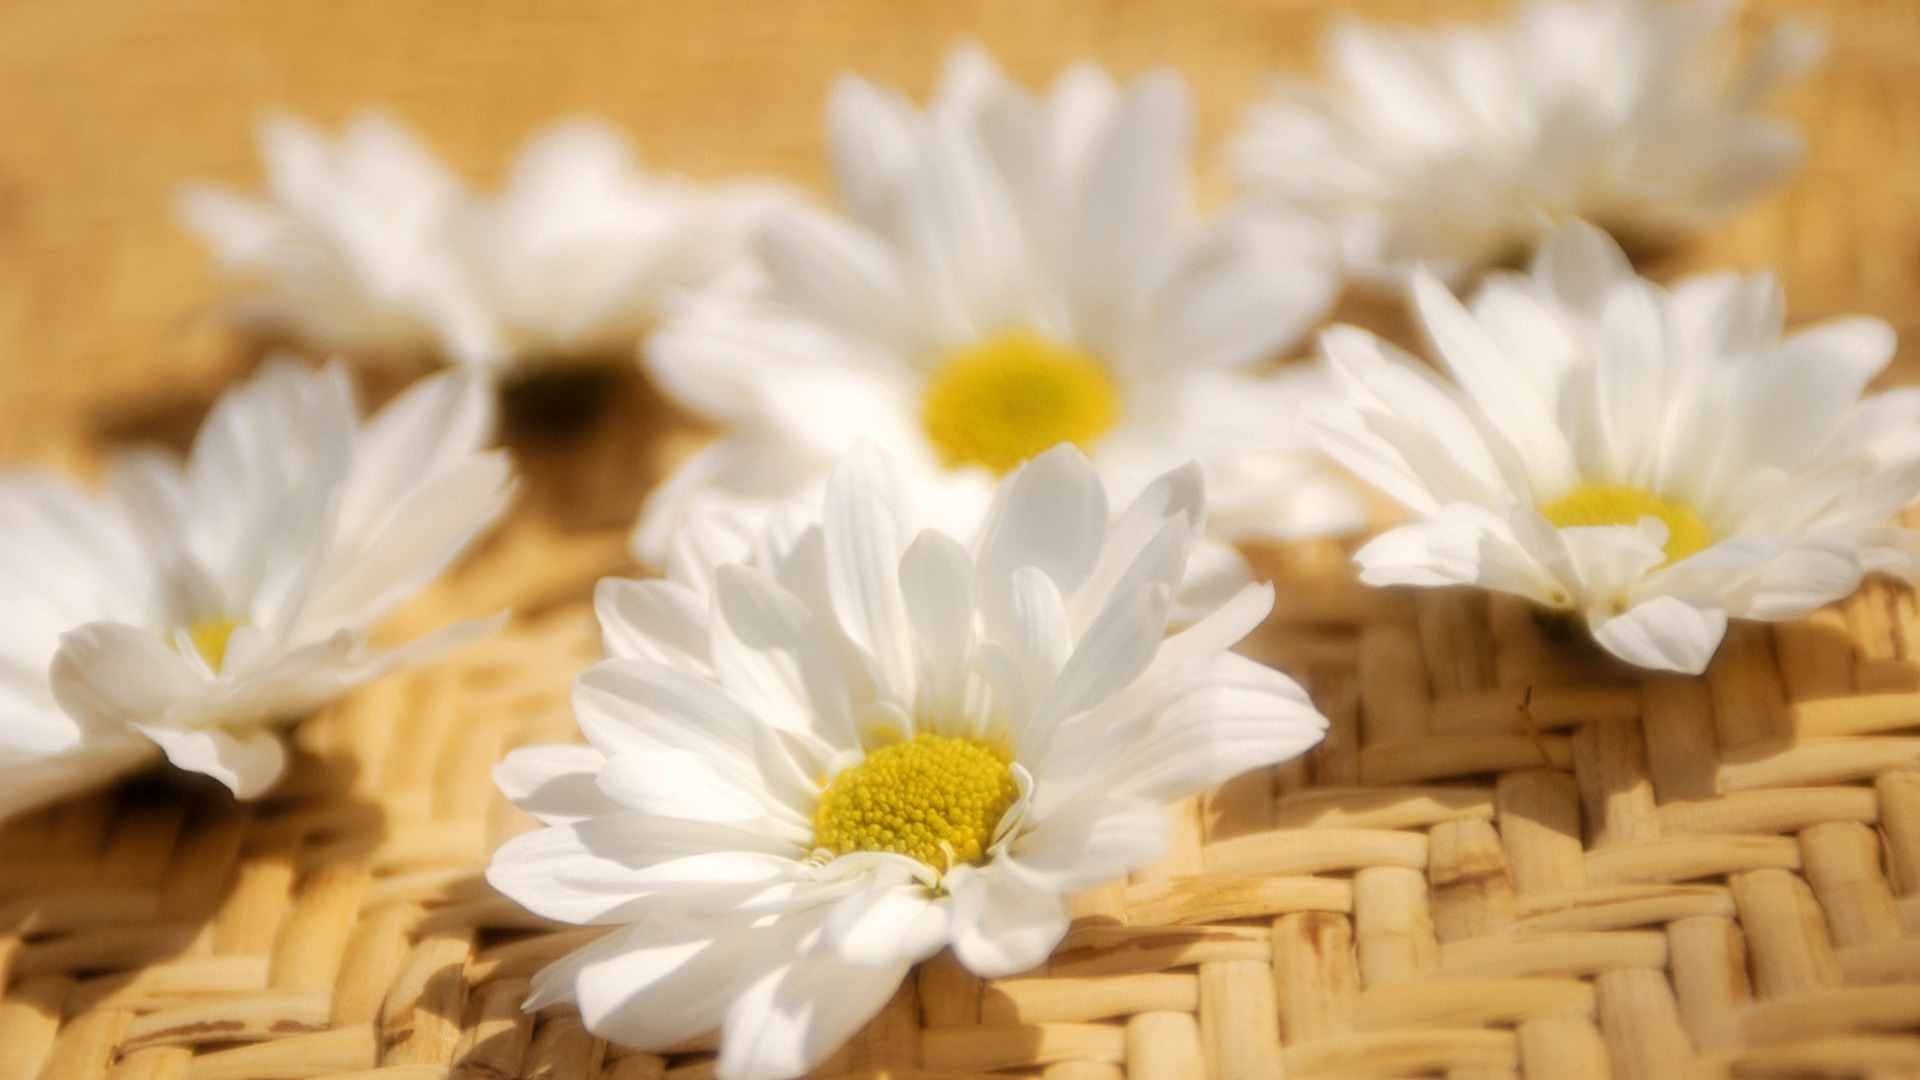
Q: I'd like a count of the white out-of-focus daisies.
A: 5